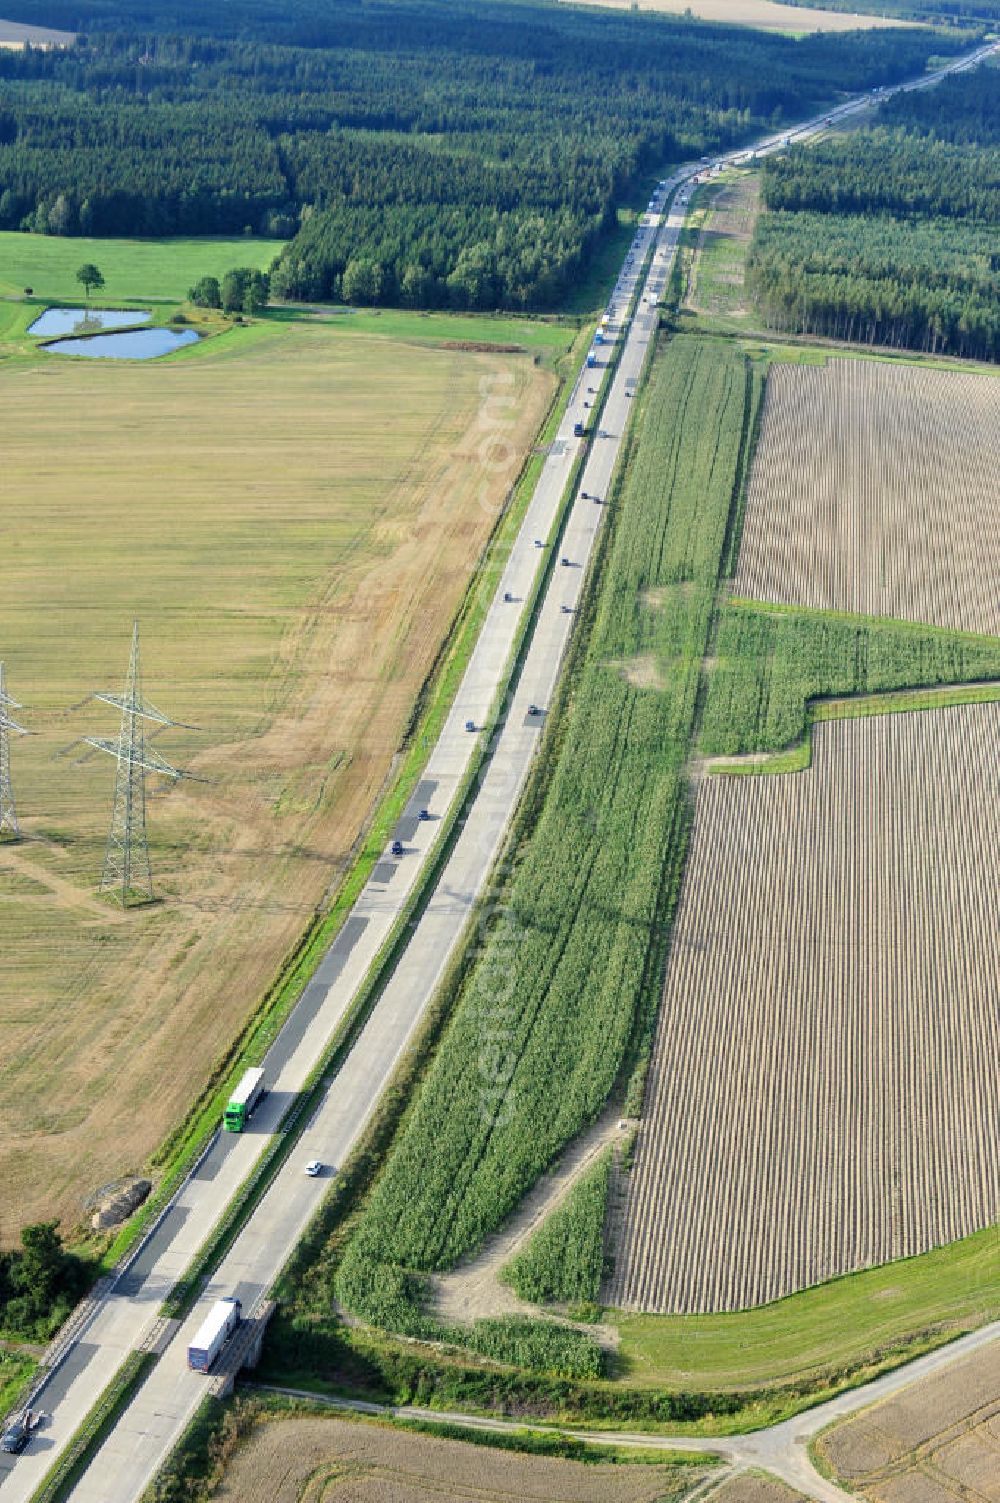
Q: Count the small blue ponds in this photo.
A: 2